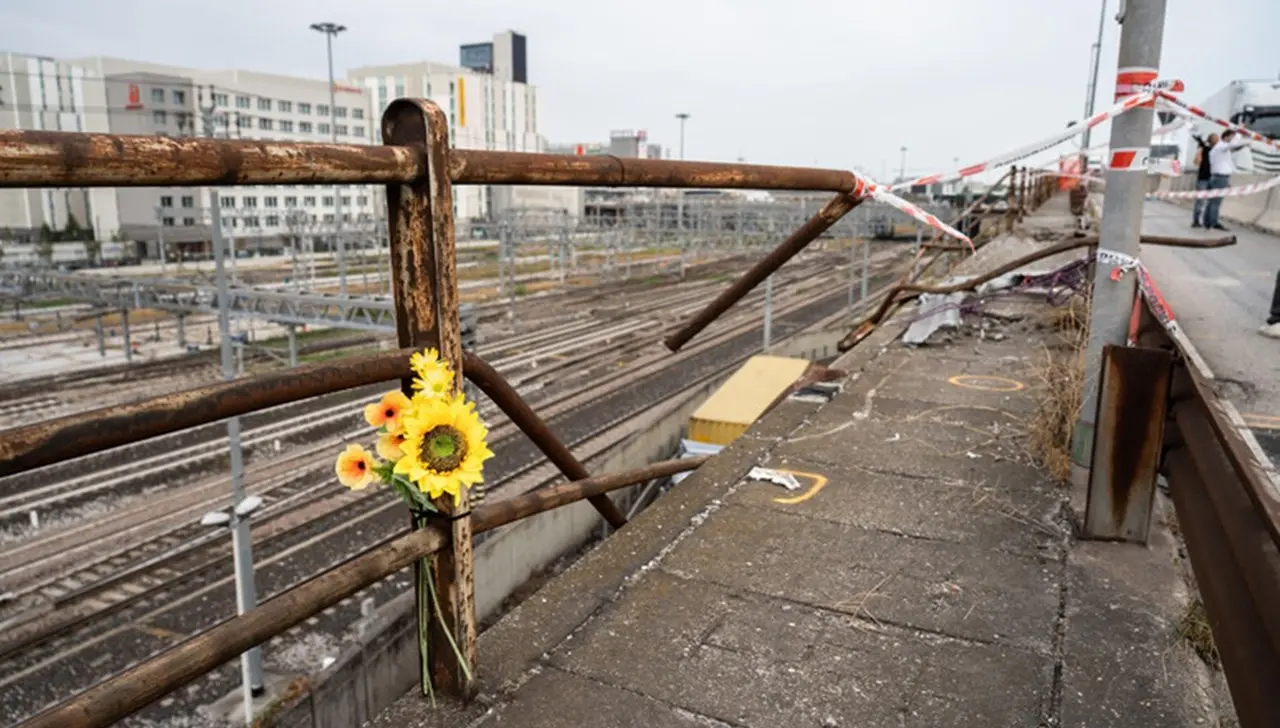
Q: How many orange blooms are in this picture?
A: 3